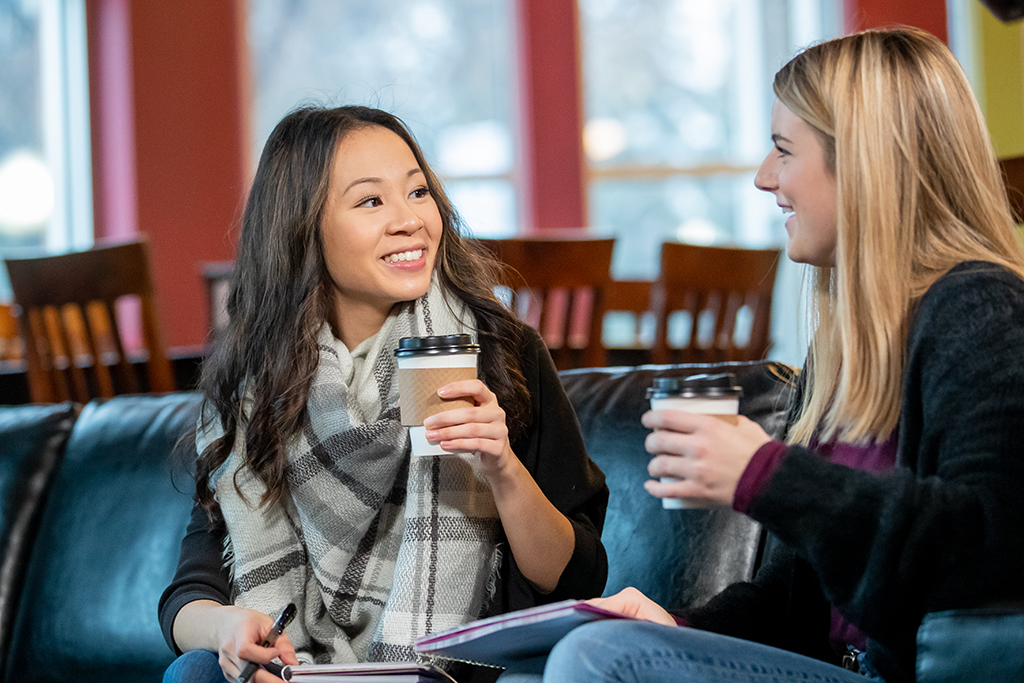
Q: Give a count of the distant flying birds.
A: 0